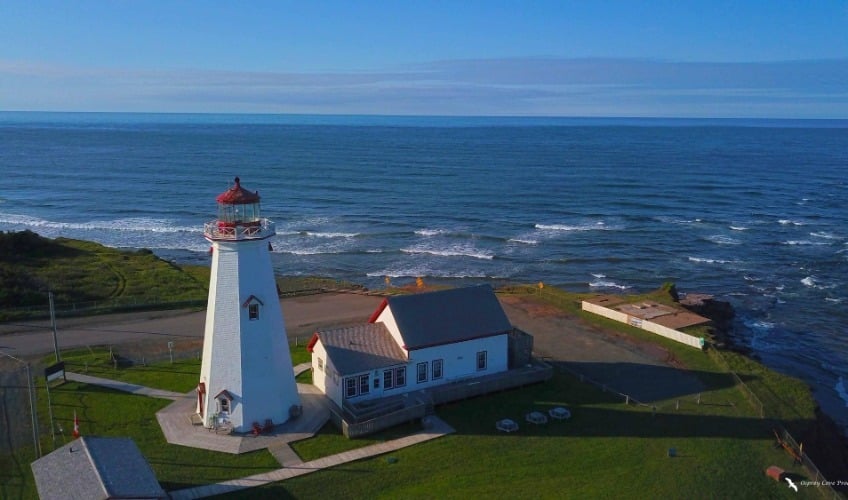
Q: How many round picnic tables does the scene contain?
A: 3